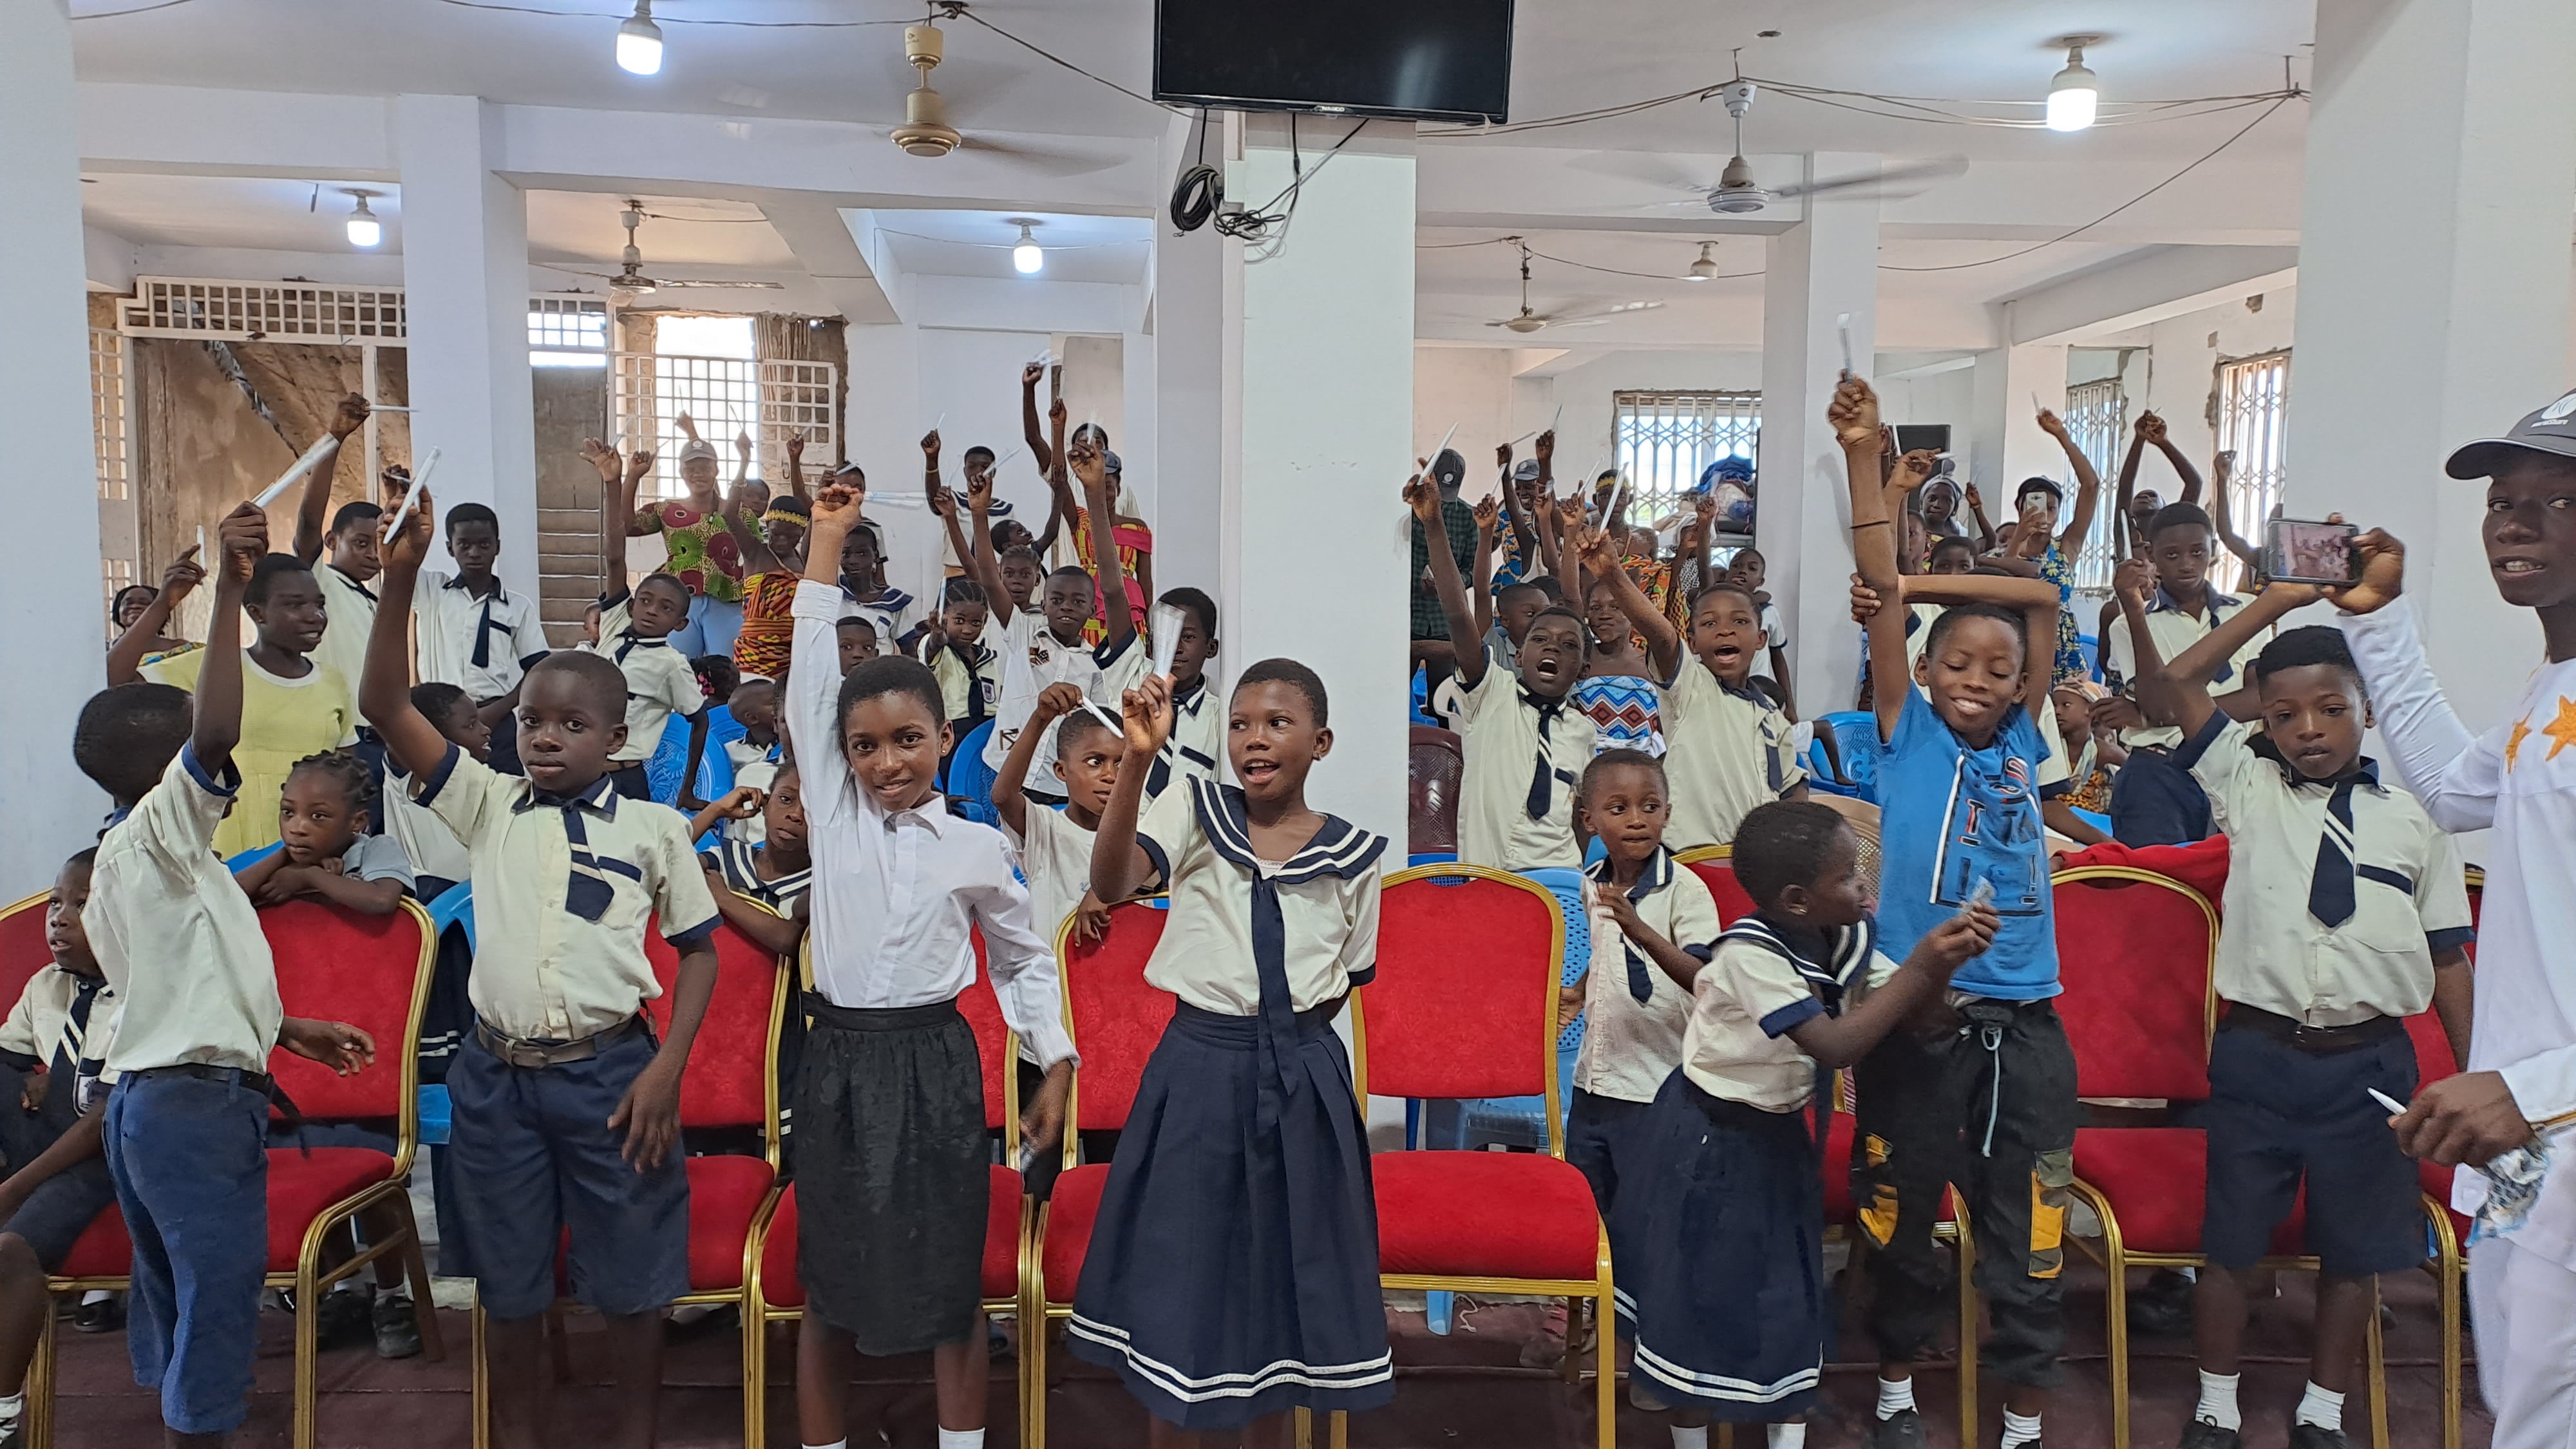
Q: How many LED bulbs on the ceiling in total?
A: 5